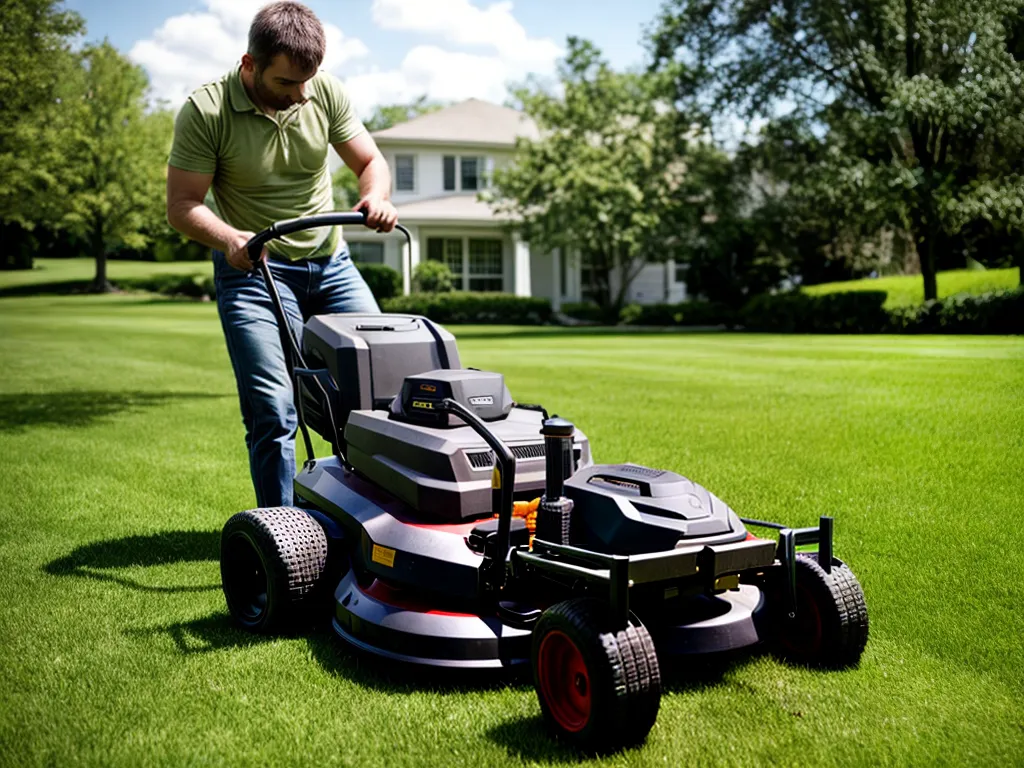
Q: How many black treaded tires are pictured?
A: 3